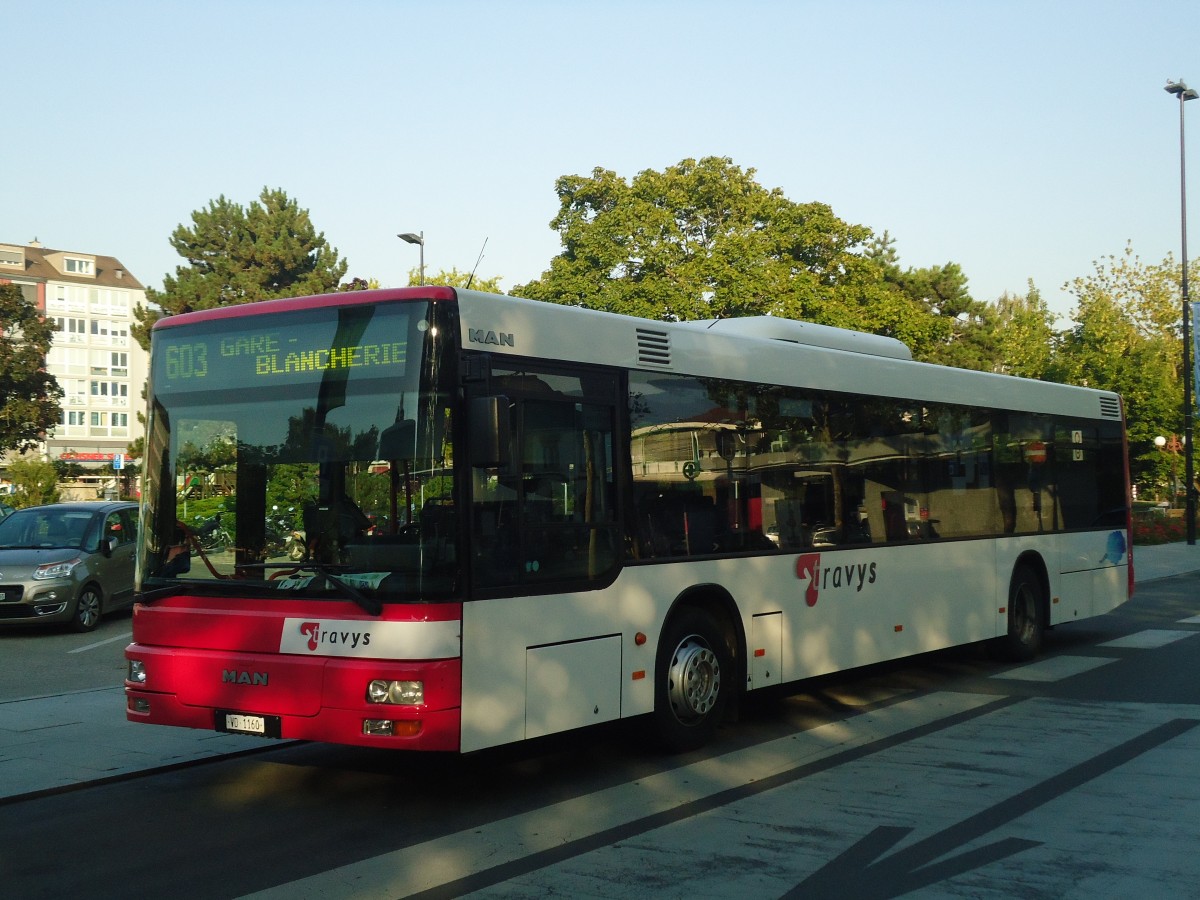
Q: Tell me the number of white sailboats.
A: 0